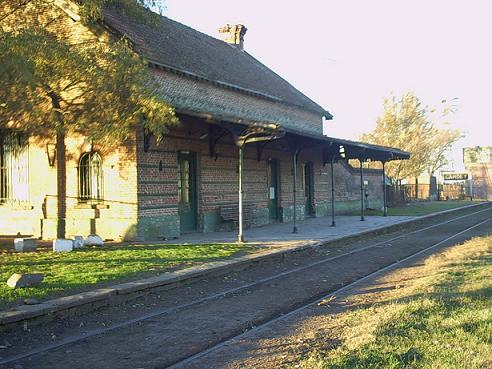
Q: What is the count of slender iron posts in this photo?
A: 5